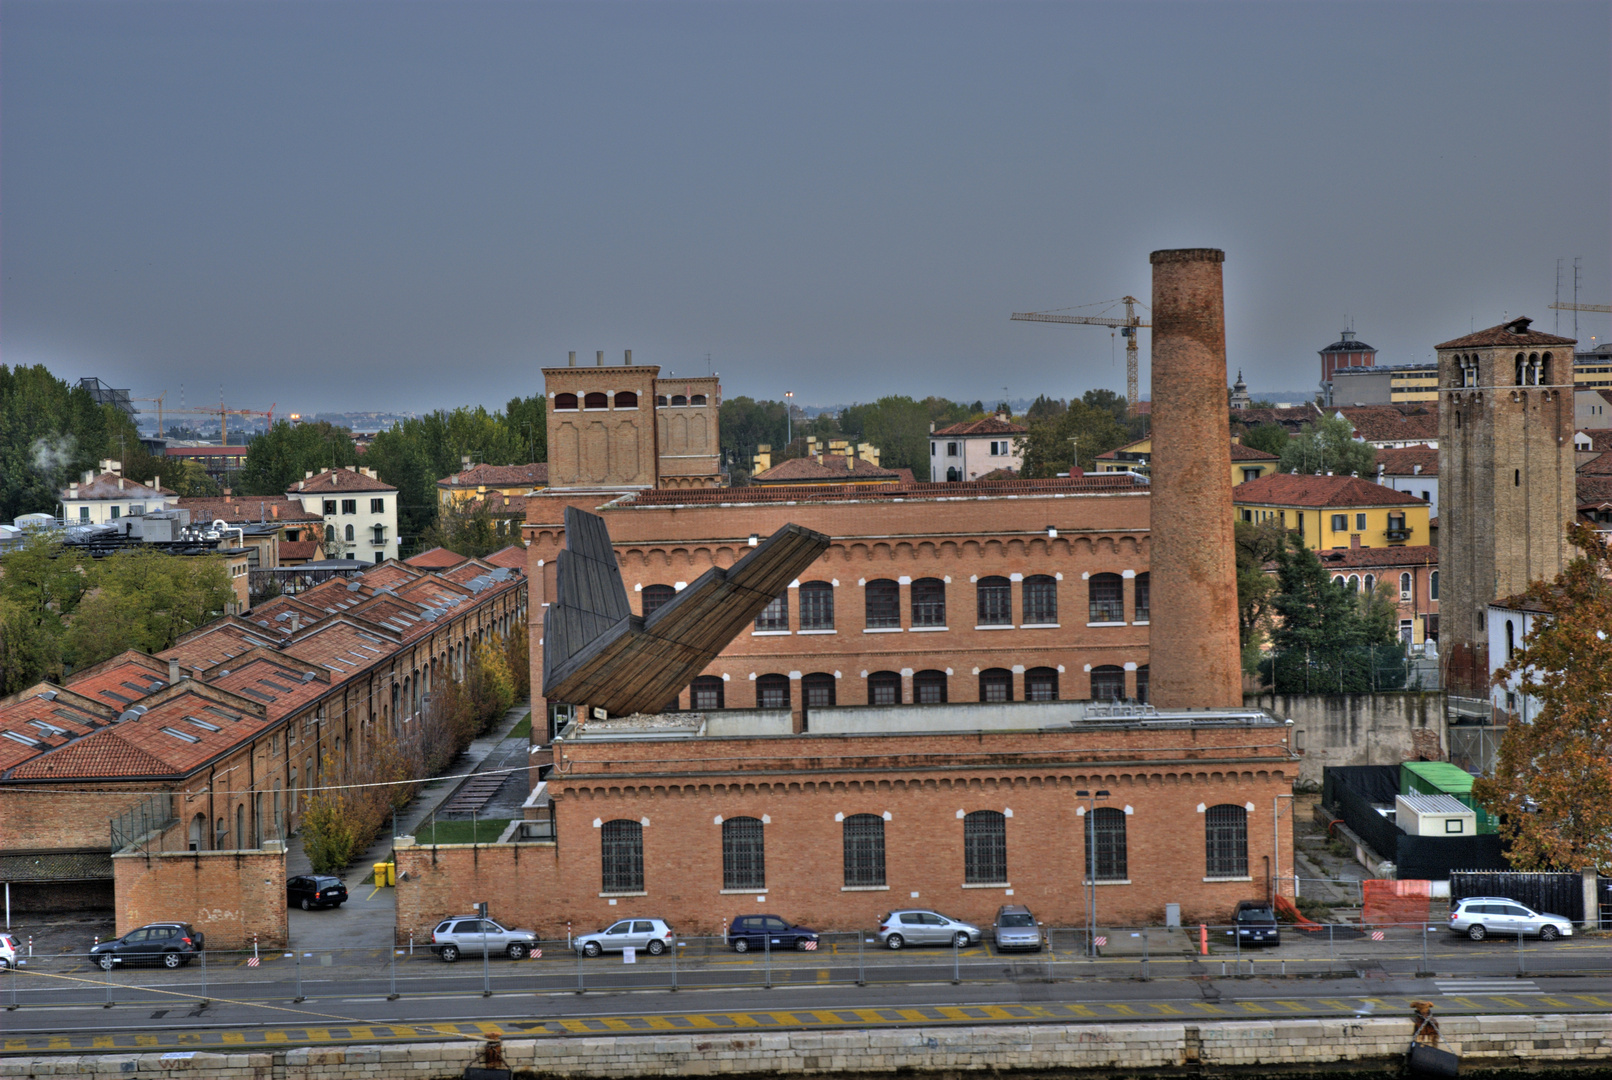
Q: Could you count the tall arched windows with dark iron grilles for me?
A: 6